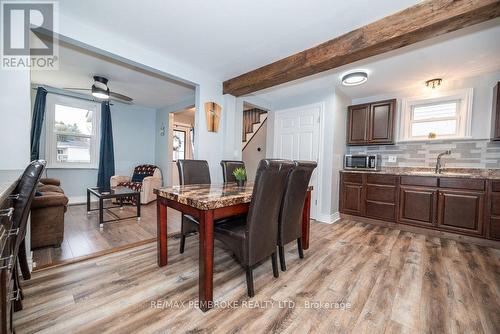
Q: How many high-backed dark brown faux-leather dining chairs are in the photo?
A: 4